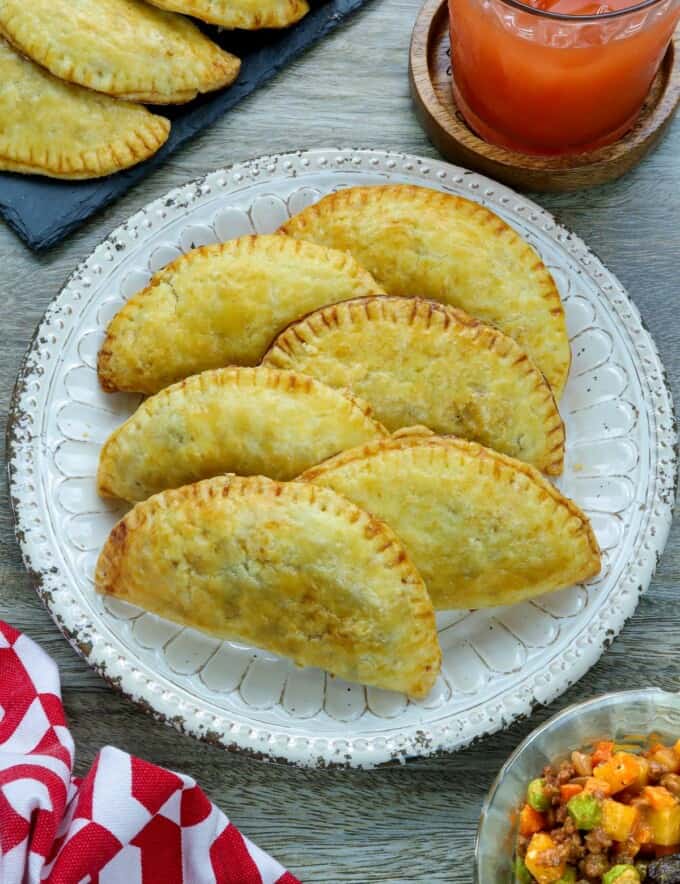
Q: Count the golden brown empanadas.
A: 9